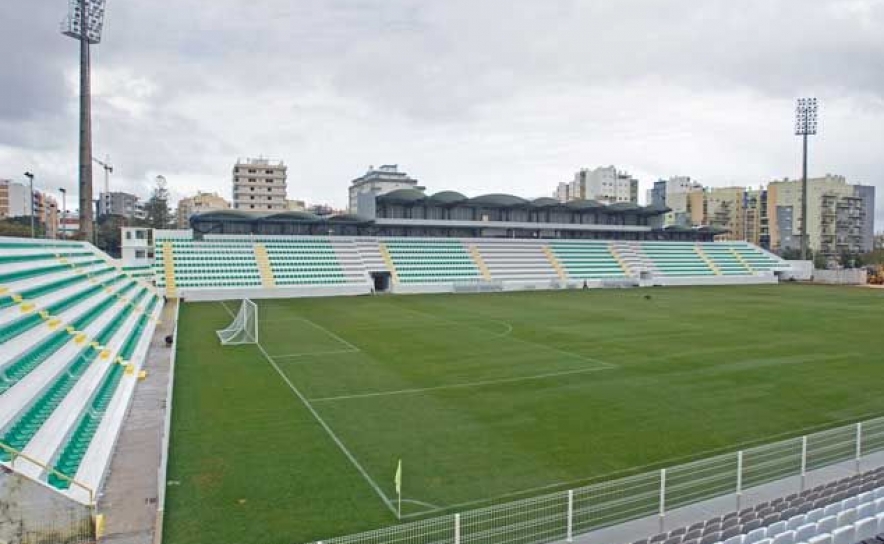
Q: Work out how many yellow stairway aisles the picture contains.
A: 10